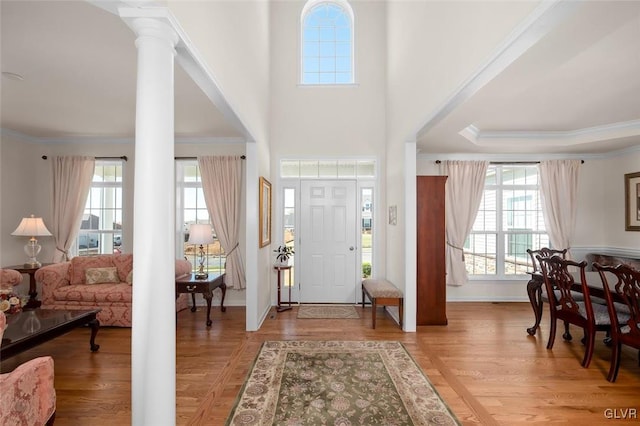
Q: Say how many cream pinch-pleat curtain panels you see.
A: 4